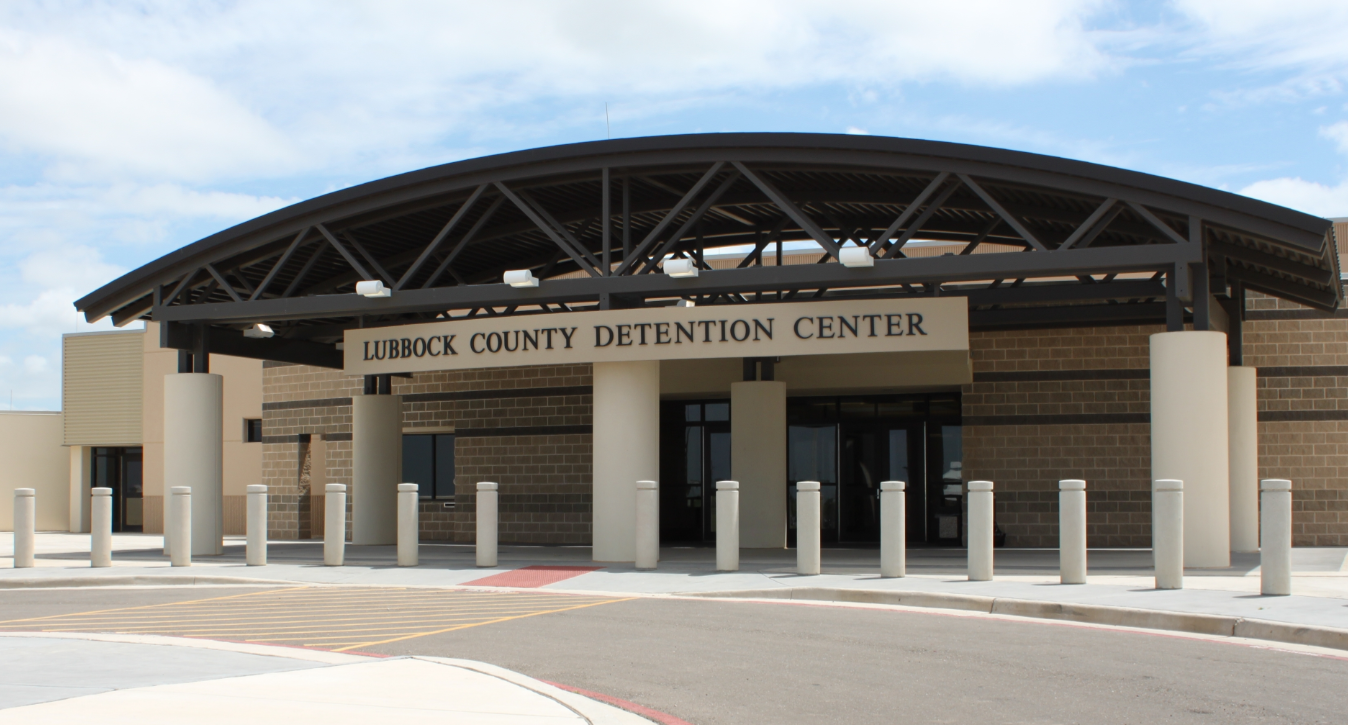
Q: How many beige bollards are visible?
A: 15